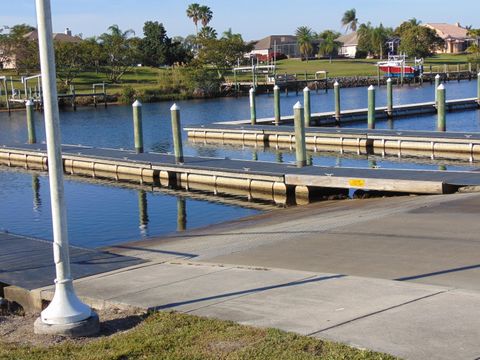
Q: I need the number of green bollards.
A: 13